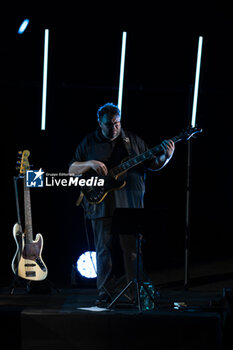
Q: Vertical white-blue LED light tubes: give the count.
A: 3